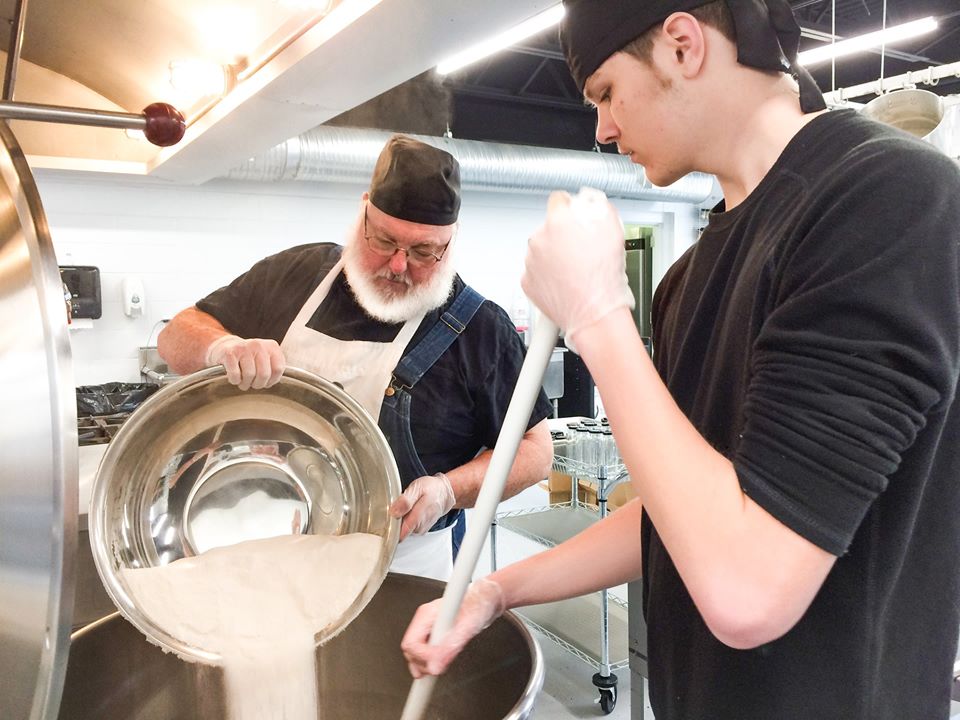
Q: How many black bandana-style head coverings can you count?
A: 2